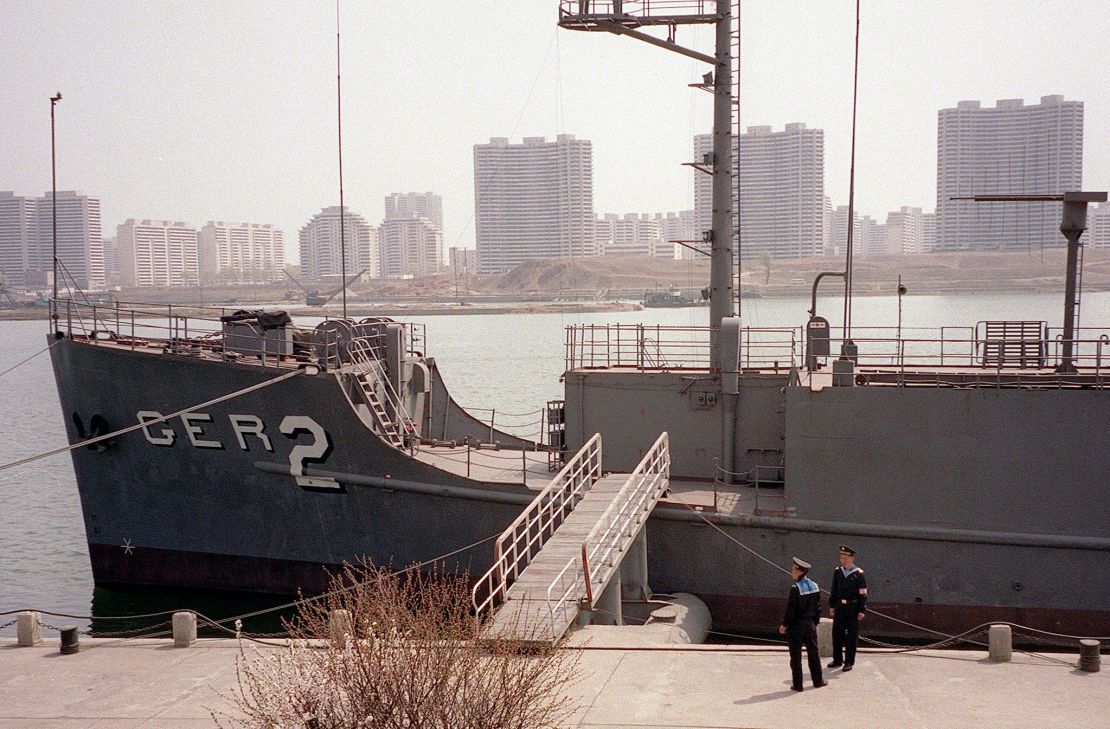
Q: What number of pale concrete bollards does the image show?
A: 5